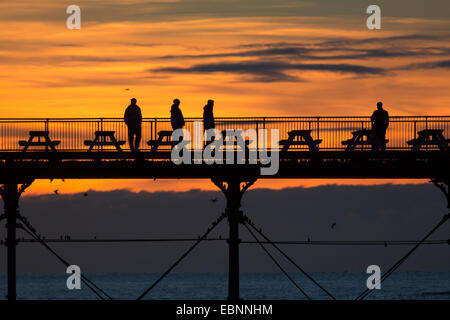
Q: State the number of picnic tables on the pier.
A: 7